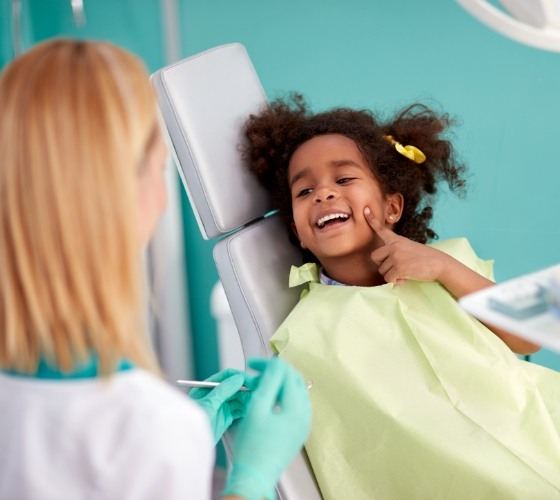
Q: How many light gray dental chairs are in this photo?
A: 1